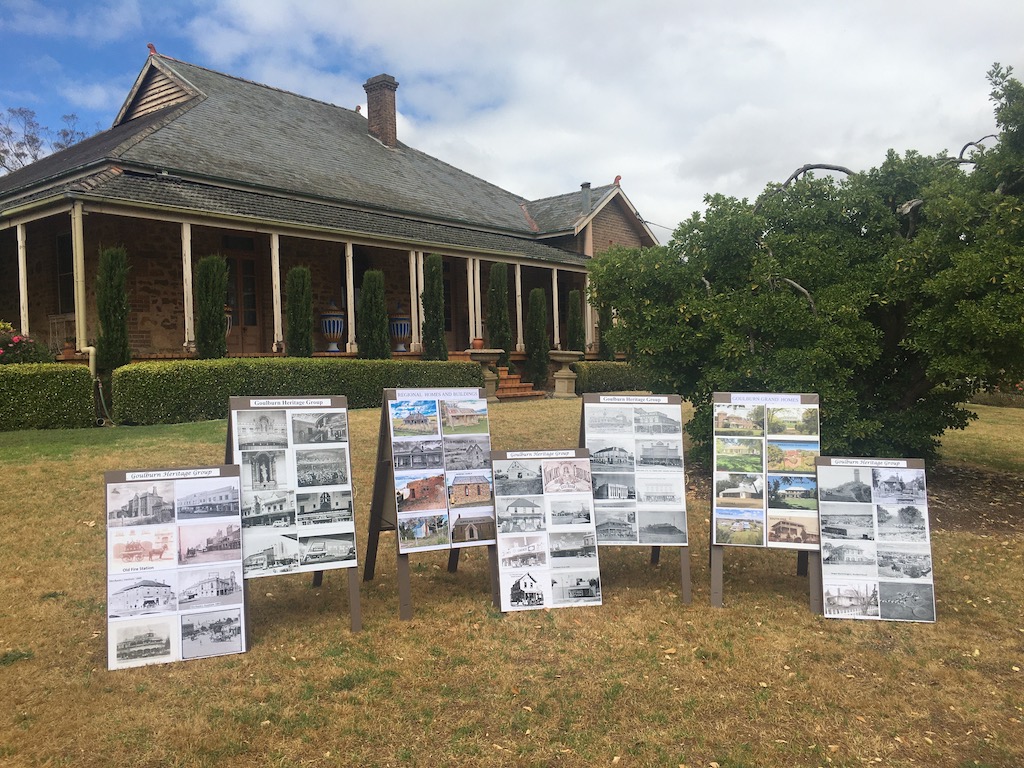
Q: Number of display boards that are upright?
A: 7